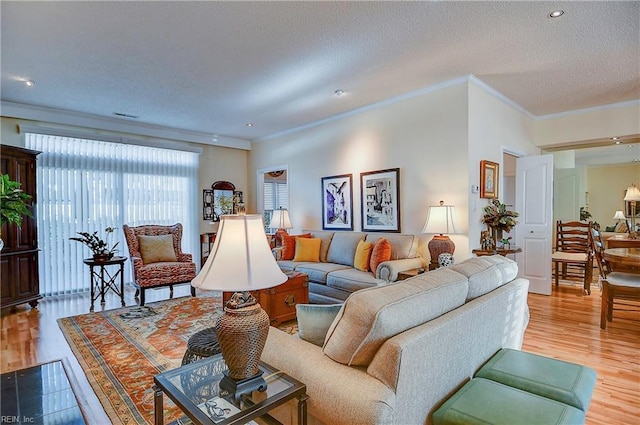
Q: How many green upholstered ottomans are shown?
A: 2